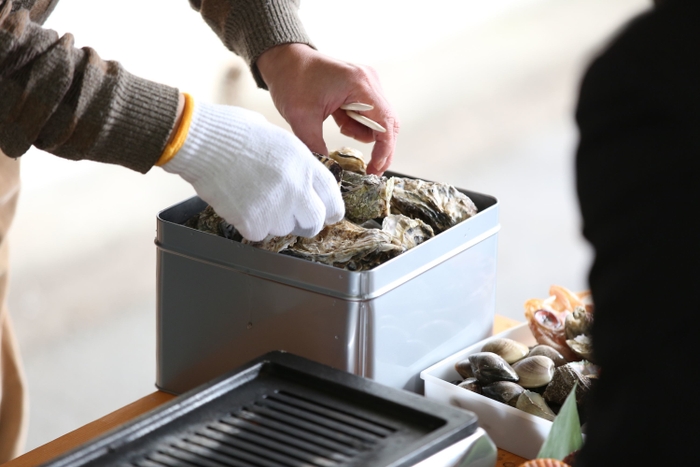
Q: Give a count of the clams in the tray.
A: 8